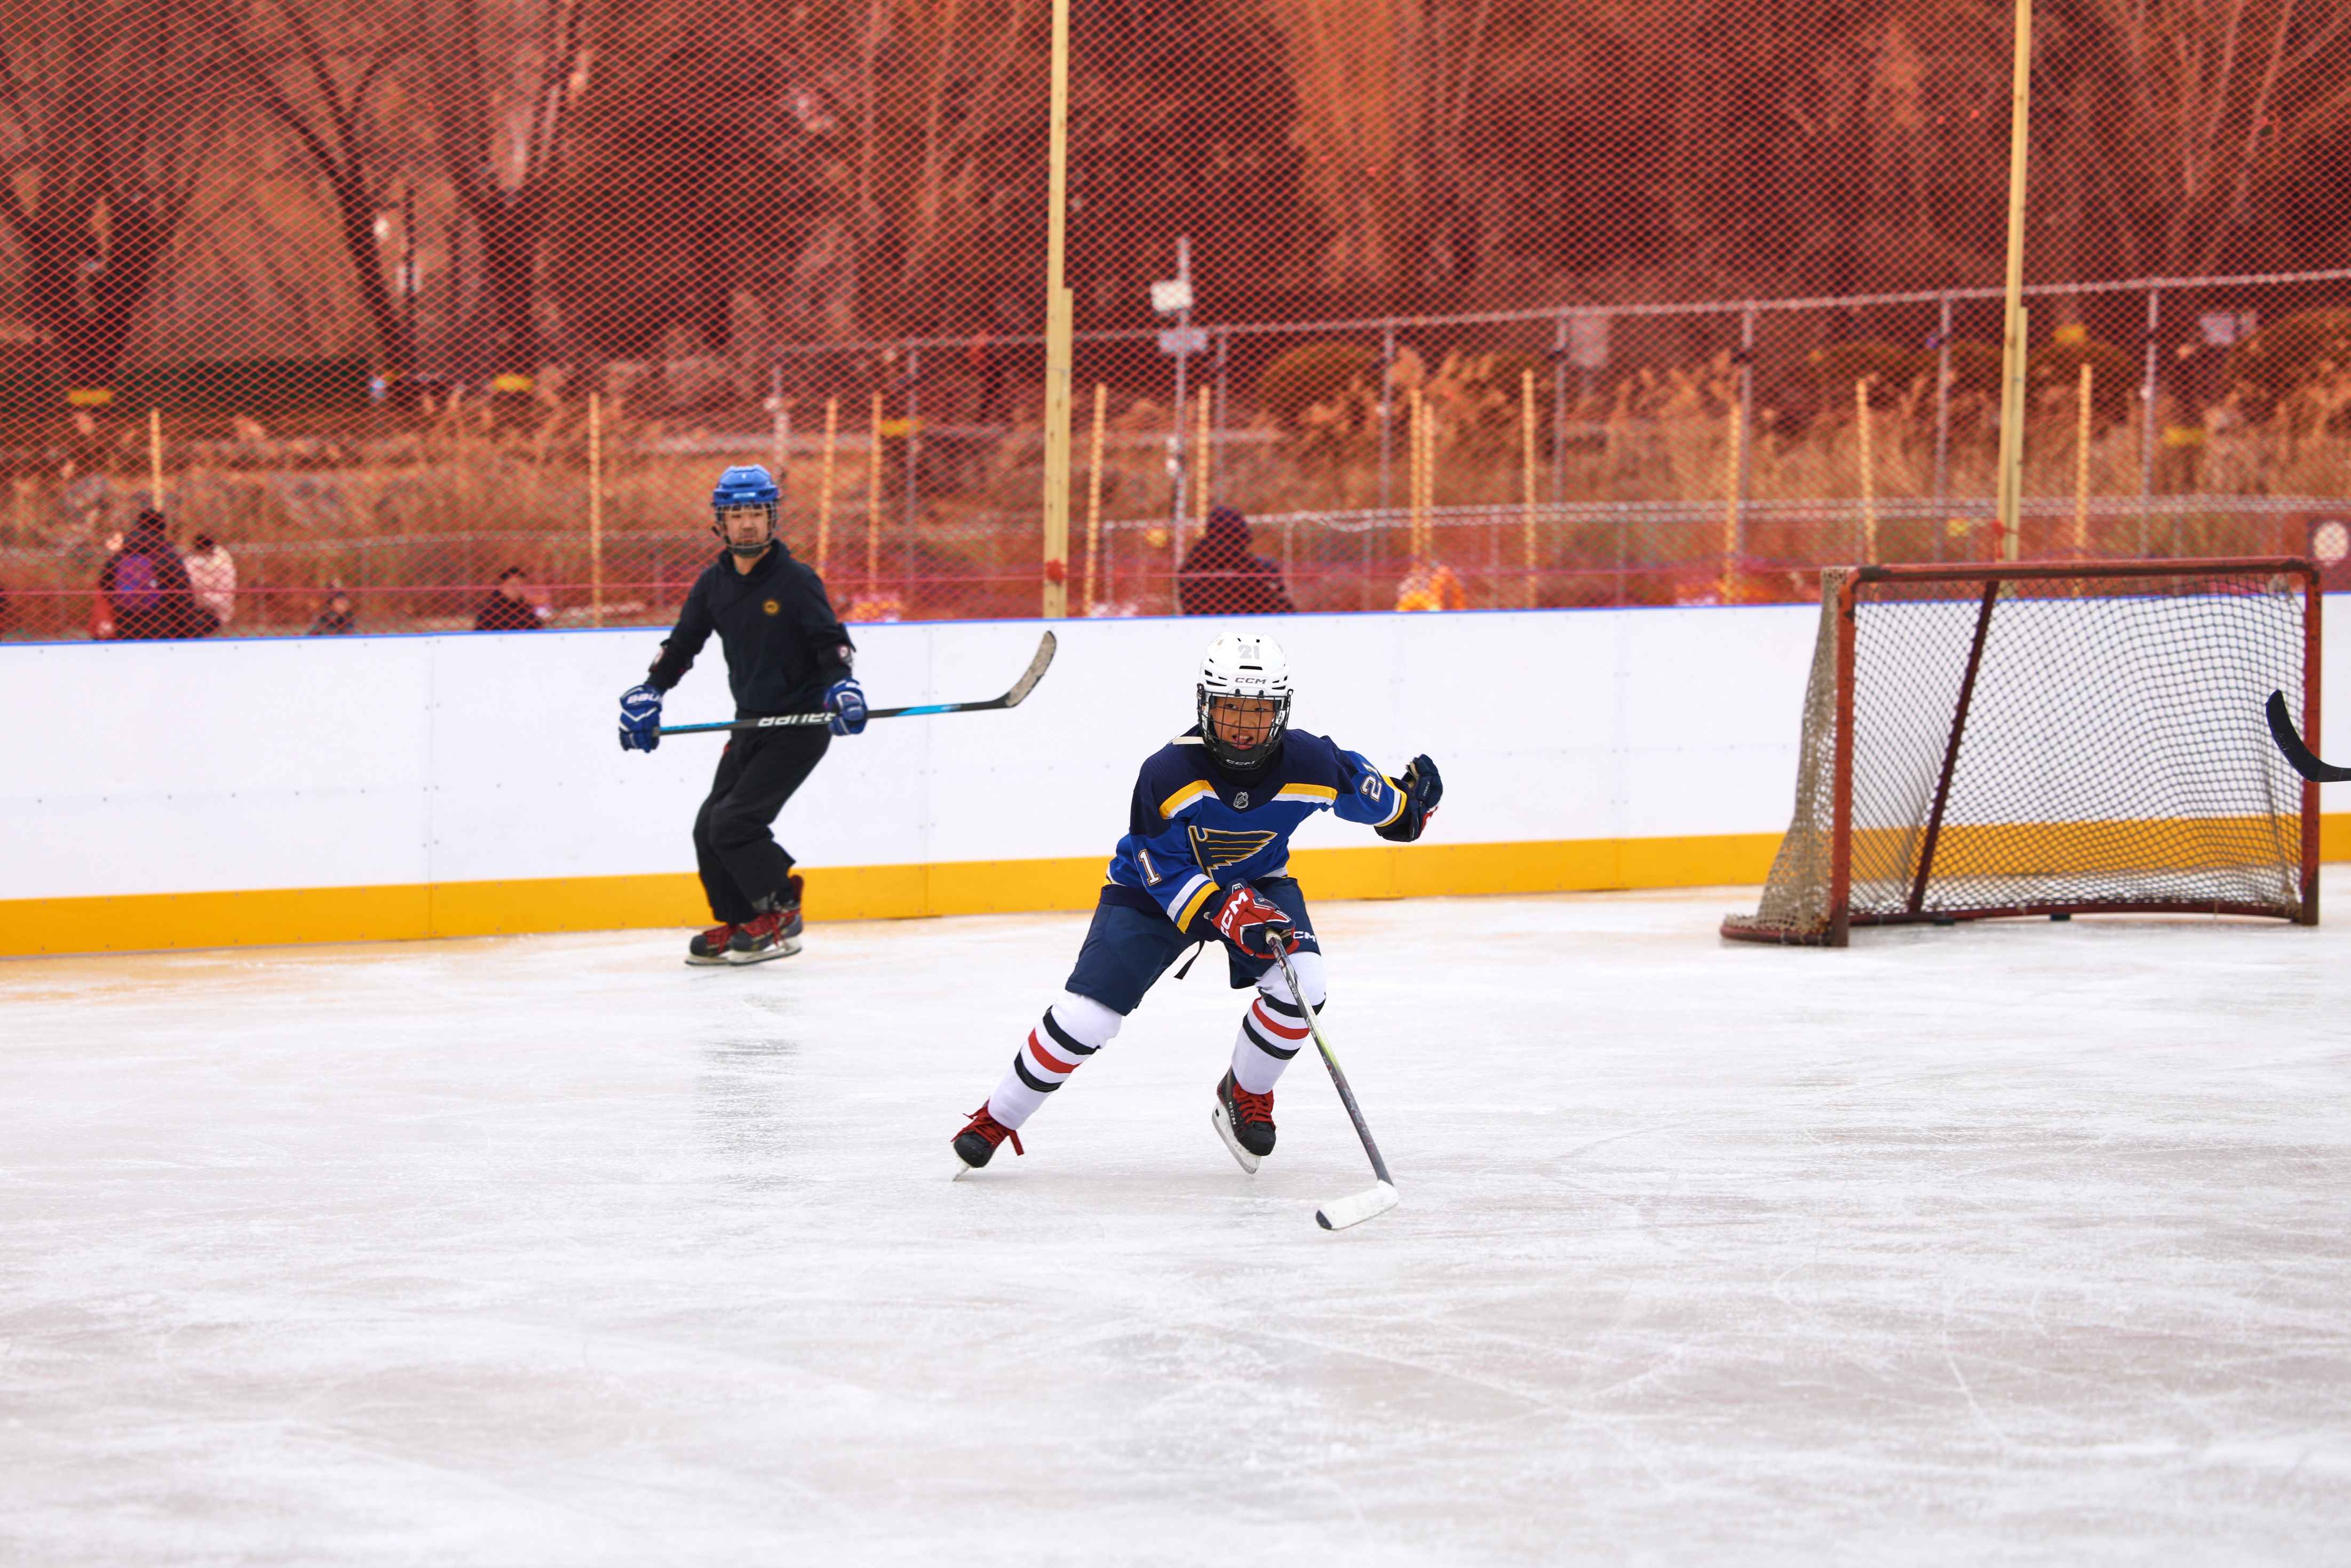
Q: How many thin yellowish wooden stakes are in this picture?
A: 12